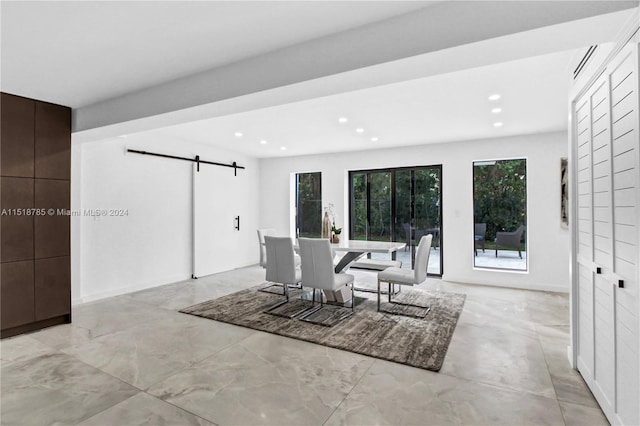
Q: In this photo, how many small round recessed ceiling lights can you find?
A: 9